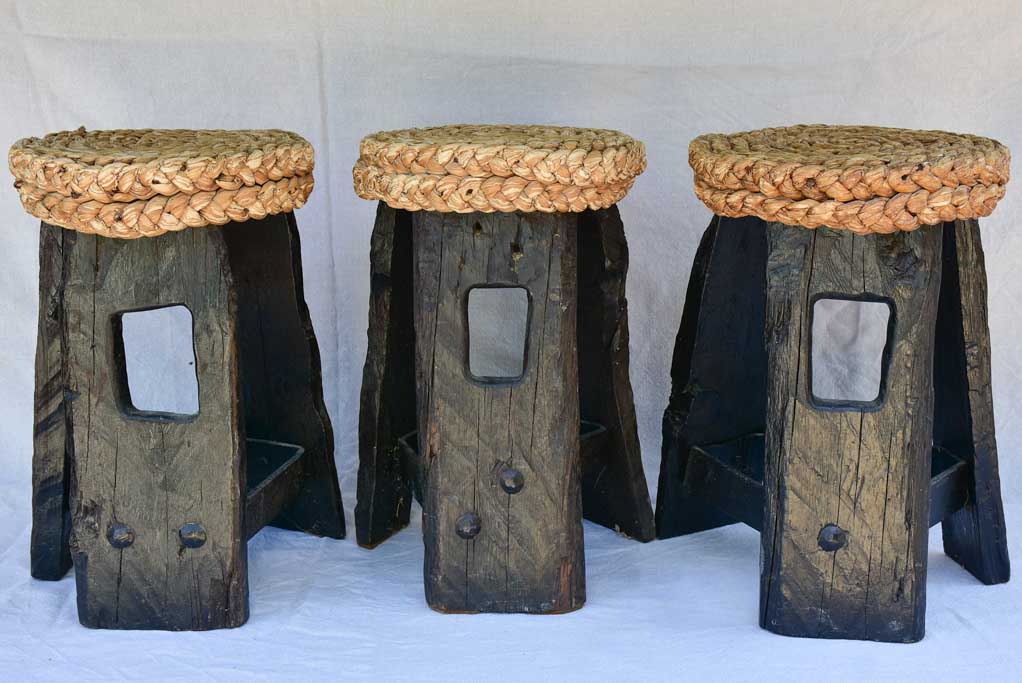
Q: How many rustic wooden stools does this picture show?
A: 3